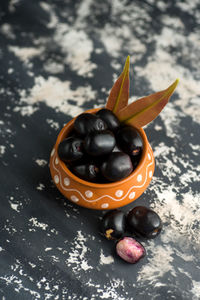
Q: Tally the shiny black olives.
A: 9